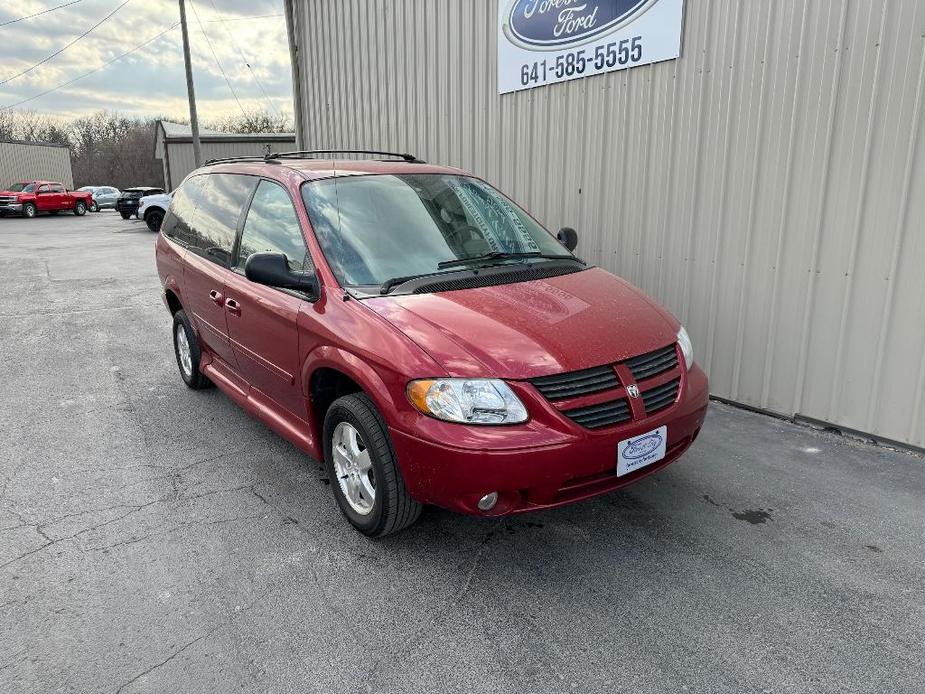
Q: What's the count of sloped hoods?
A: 1